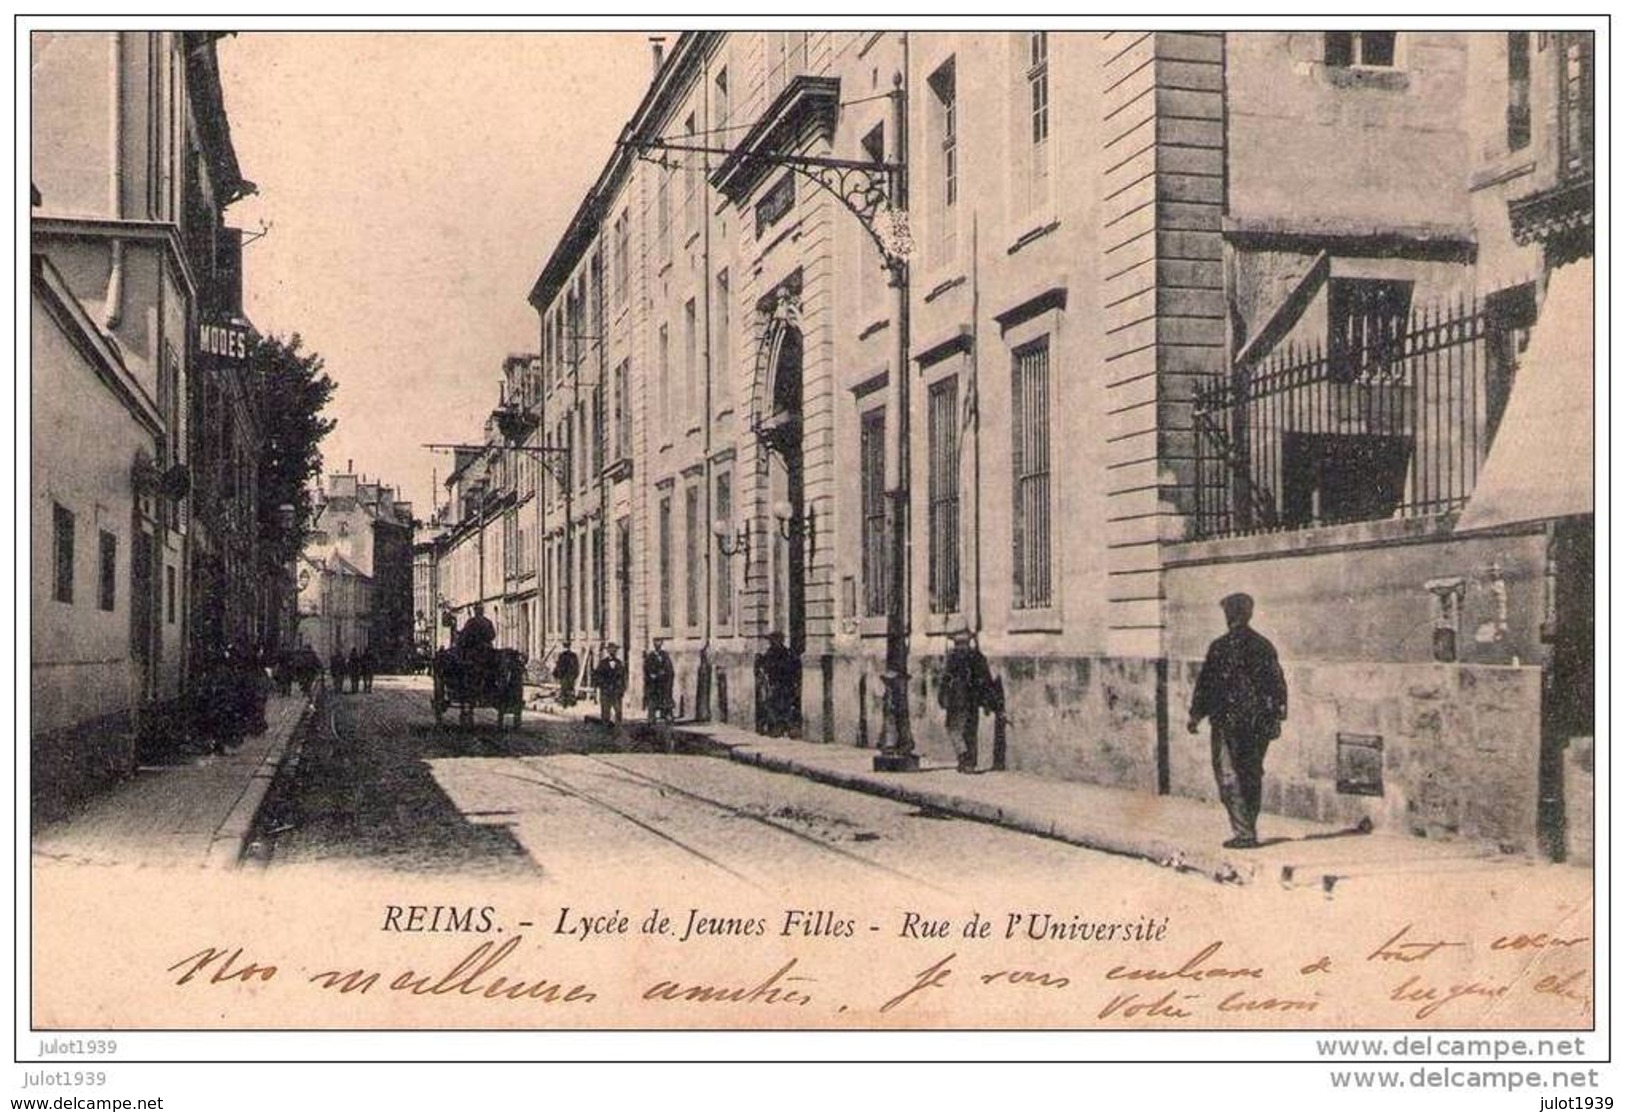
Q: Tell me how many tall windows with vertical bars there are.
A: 3